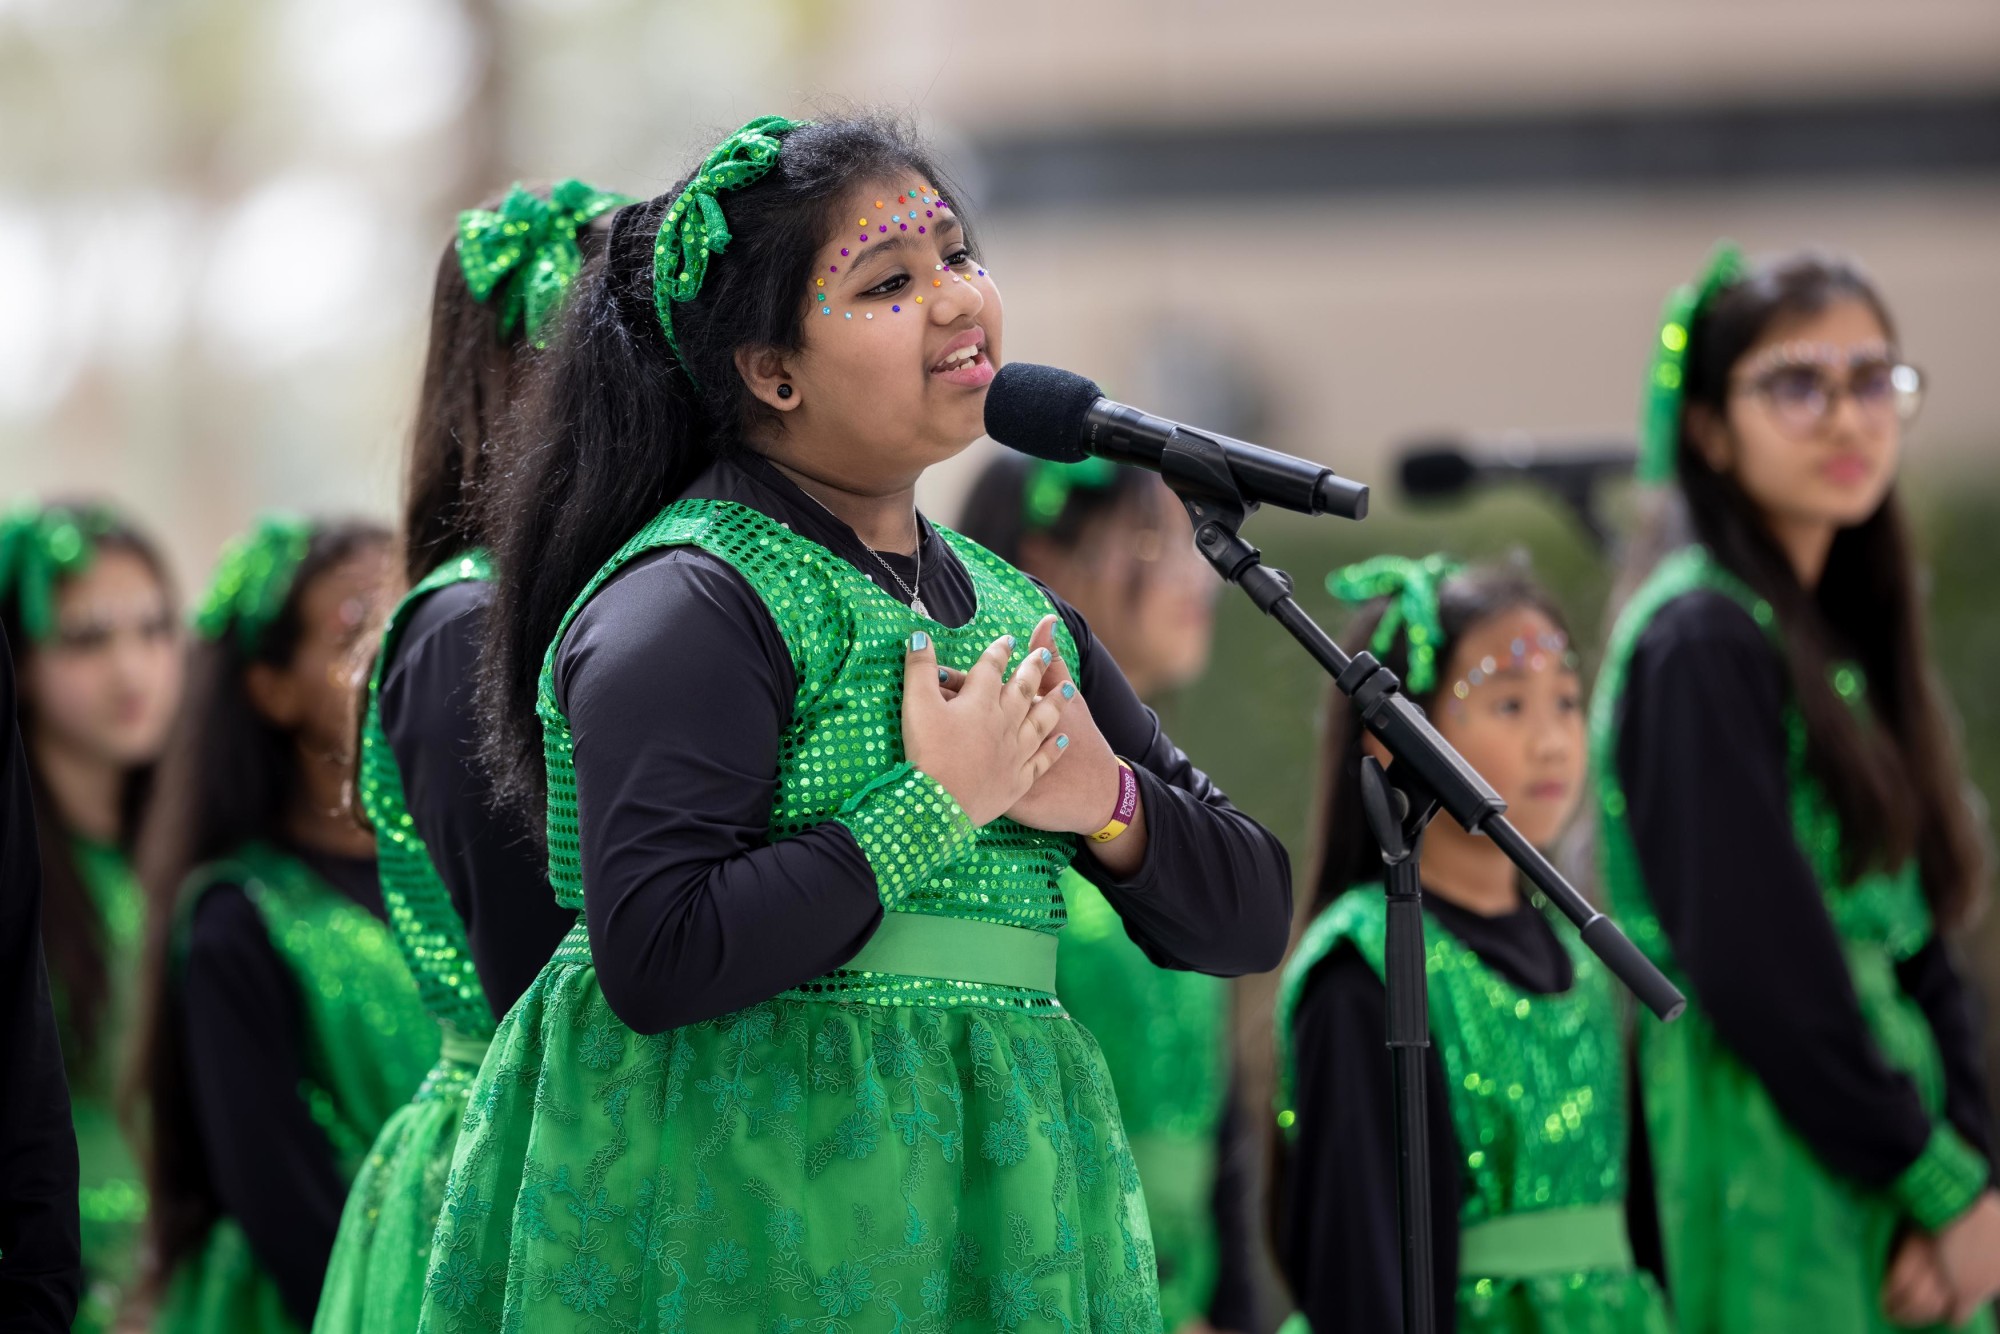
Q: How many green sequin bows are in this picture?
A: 7